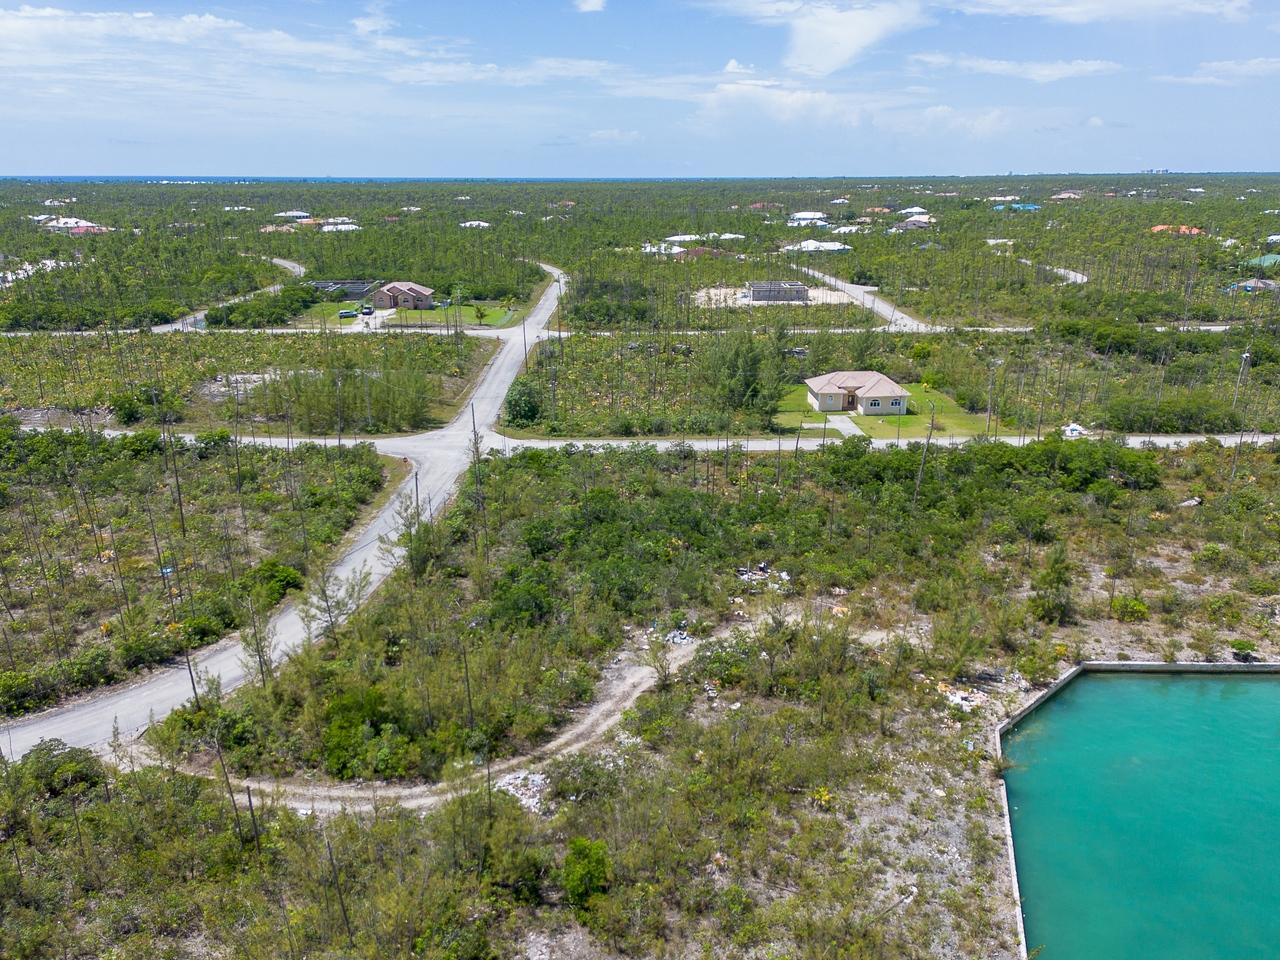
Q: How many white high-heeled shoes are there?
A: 0